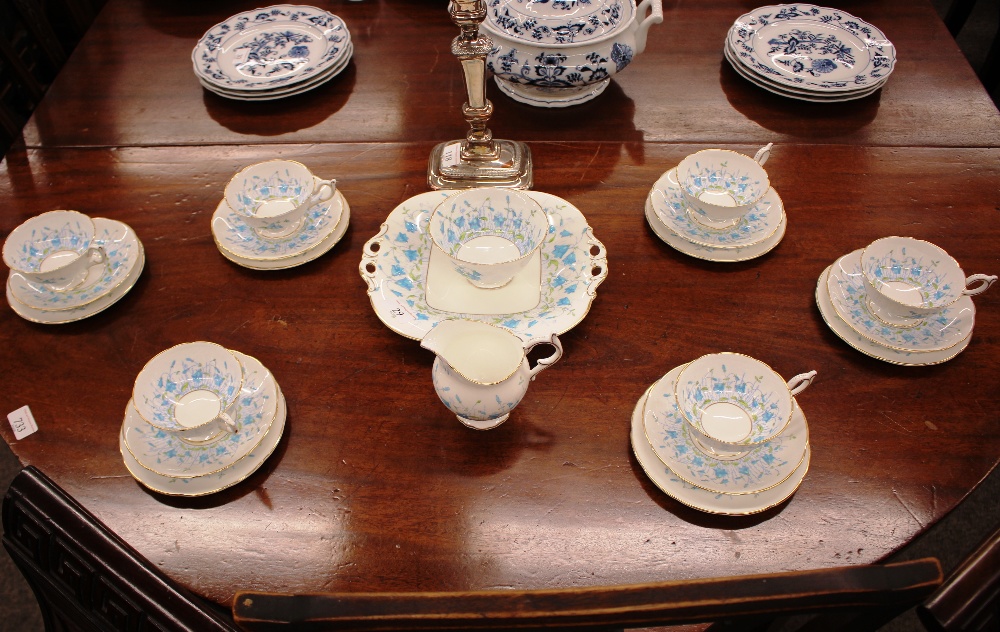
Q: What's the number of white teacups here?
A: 6